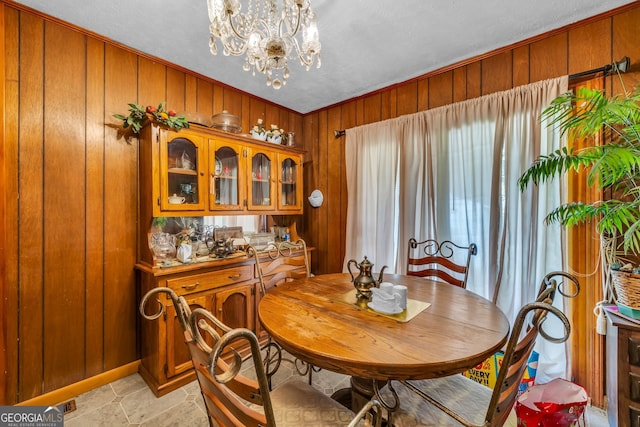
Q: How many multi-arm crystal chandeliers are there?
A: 1